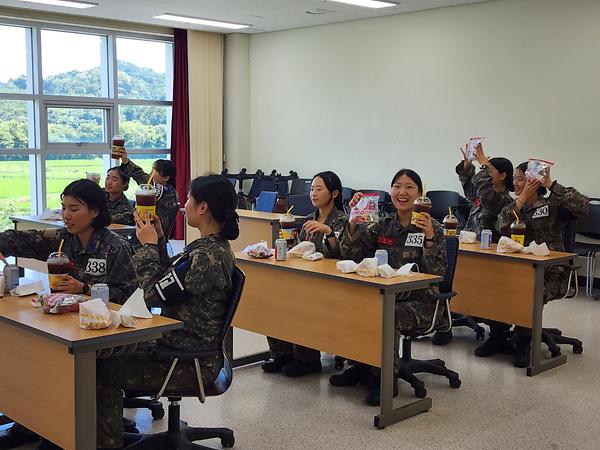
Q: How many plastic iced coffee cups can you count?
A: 7